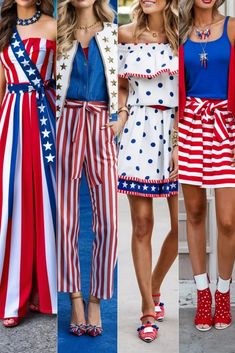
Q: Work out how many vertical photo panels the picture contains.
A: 4